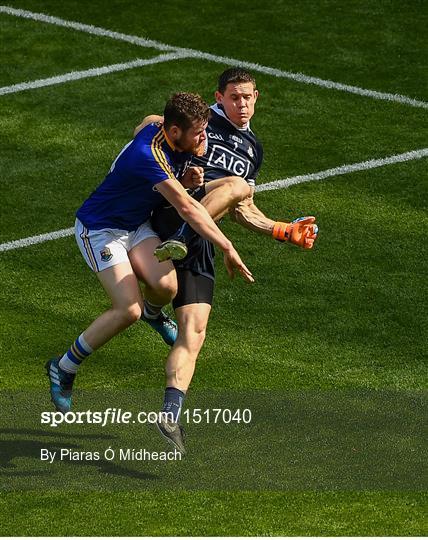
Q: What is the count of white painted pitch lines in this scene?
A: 3